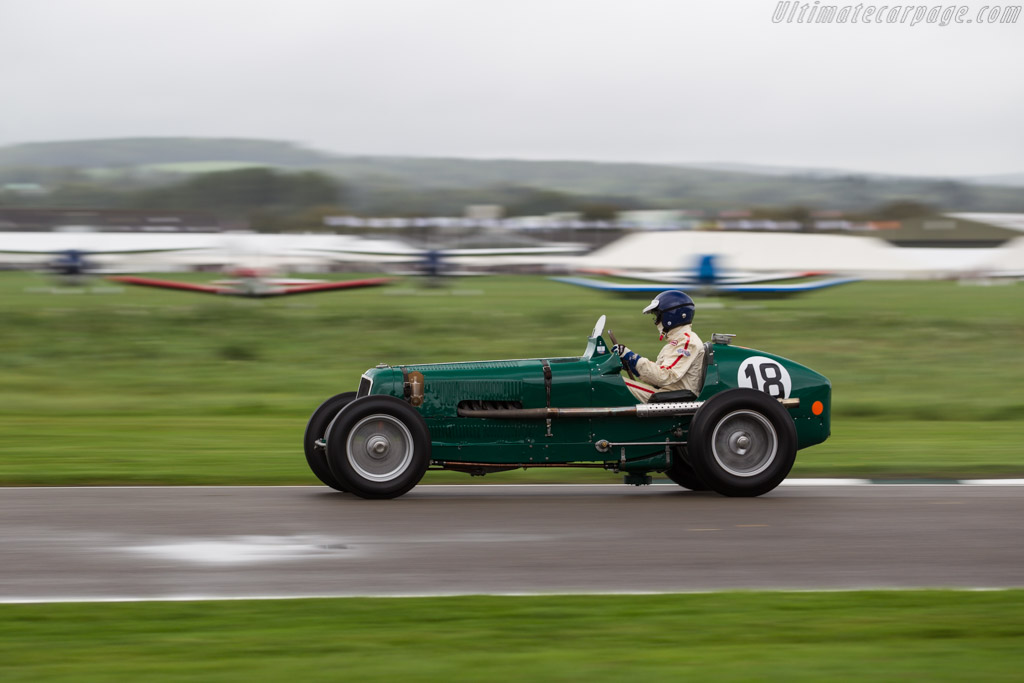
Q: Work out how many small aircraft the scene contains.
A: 4